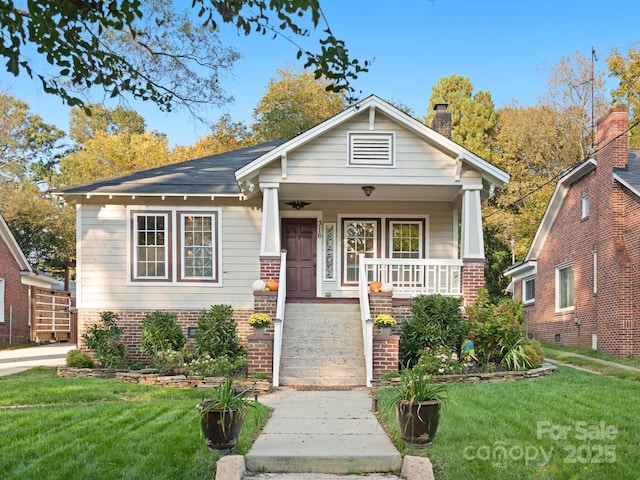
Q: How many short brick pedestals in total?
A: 4